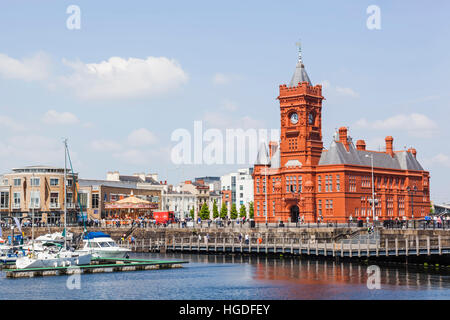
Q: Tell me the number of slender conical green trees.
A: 7